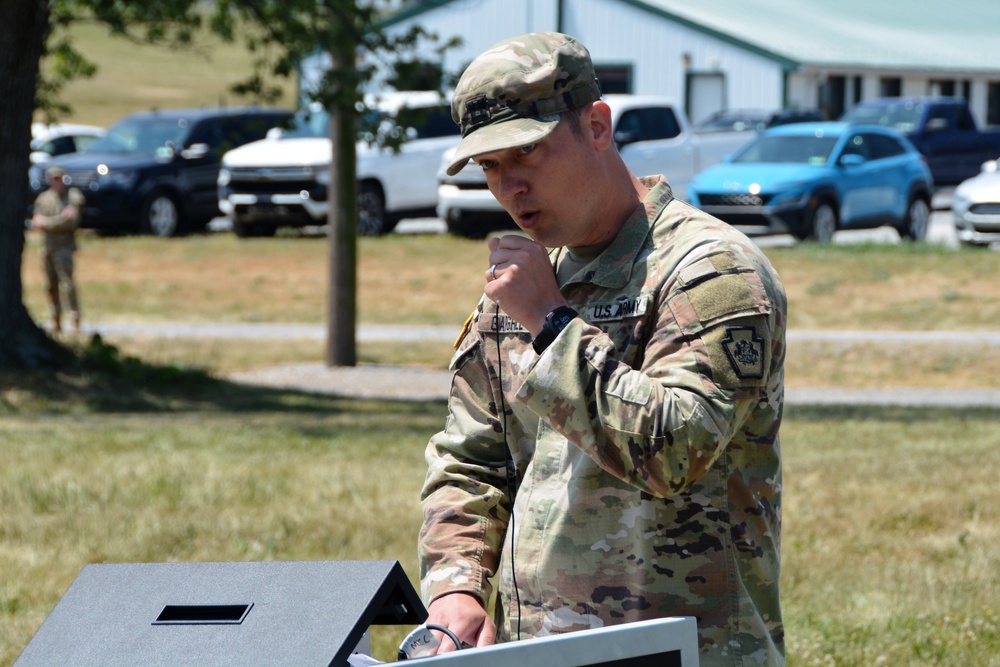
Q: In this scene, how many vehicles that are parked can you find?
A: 8